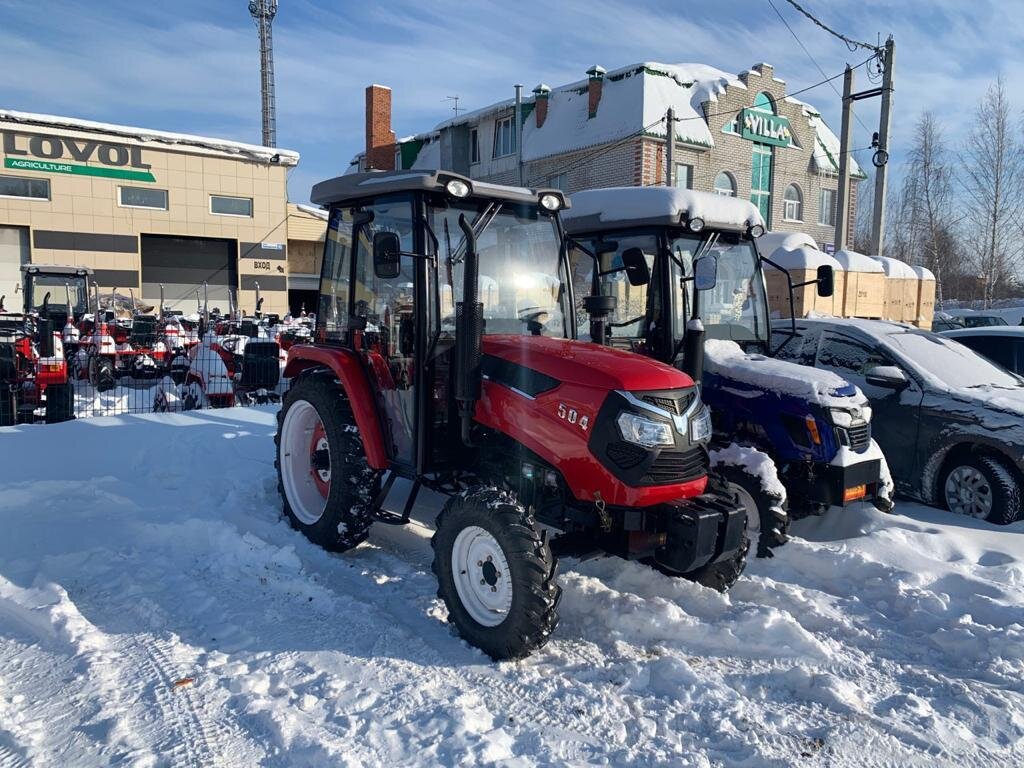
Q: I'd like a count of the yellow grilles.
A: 0